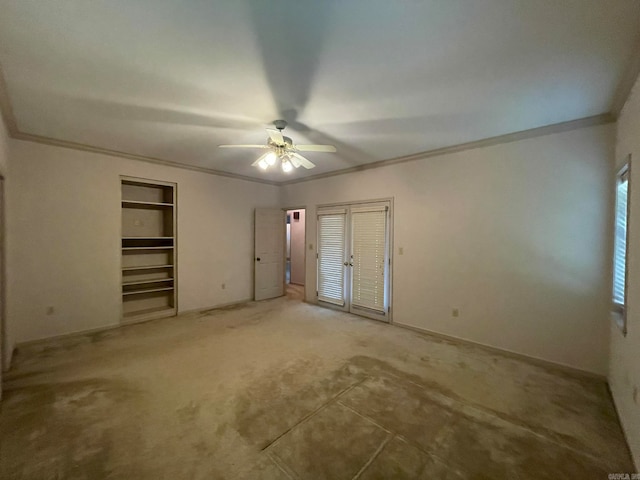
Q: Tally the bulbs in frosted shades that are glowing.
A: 3